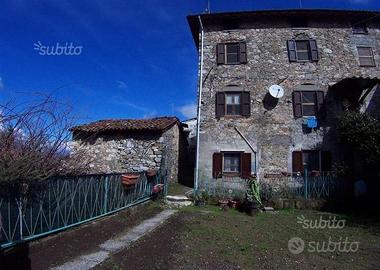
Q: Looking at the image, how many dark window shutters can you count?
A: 12